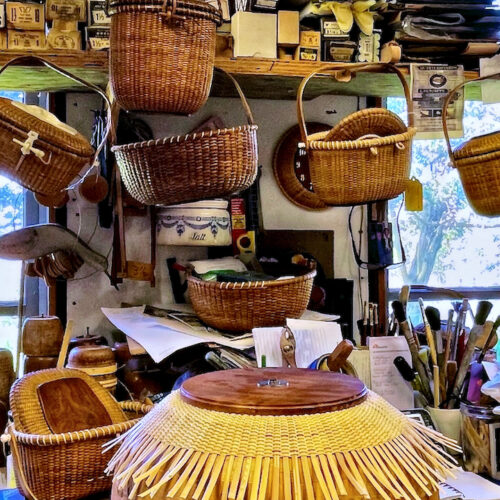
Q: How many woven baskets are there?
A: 8